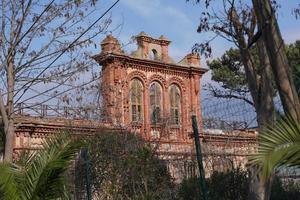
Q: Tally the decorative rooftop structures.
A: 3